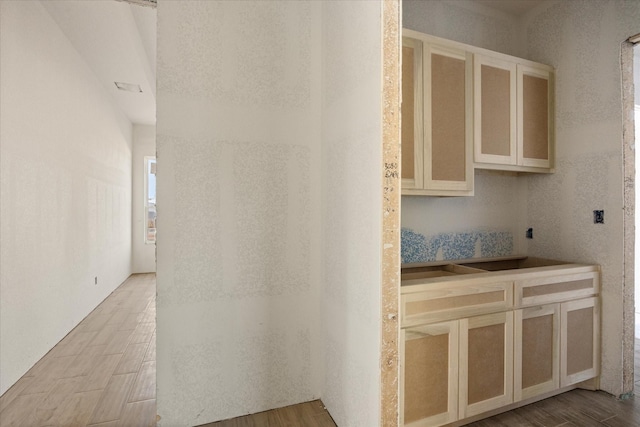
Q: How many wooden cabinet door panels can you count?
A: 8